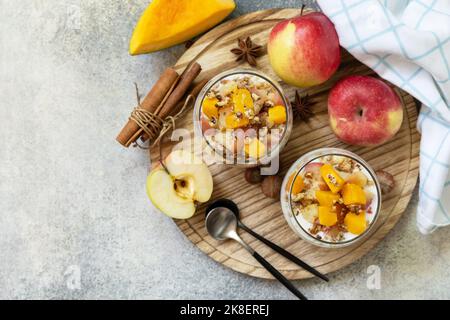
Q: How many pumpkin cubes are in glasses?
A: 11